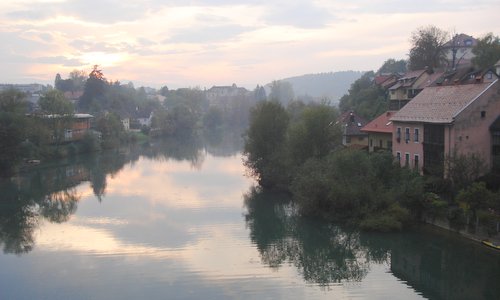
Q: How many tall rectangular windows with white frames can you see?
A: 6